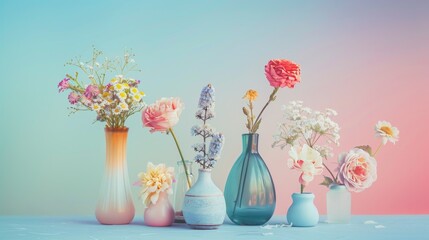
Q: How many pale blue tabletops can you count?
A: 1